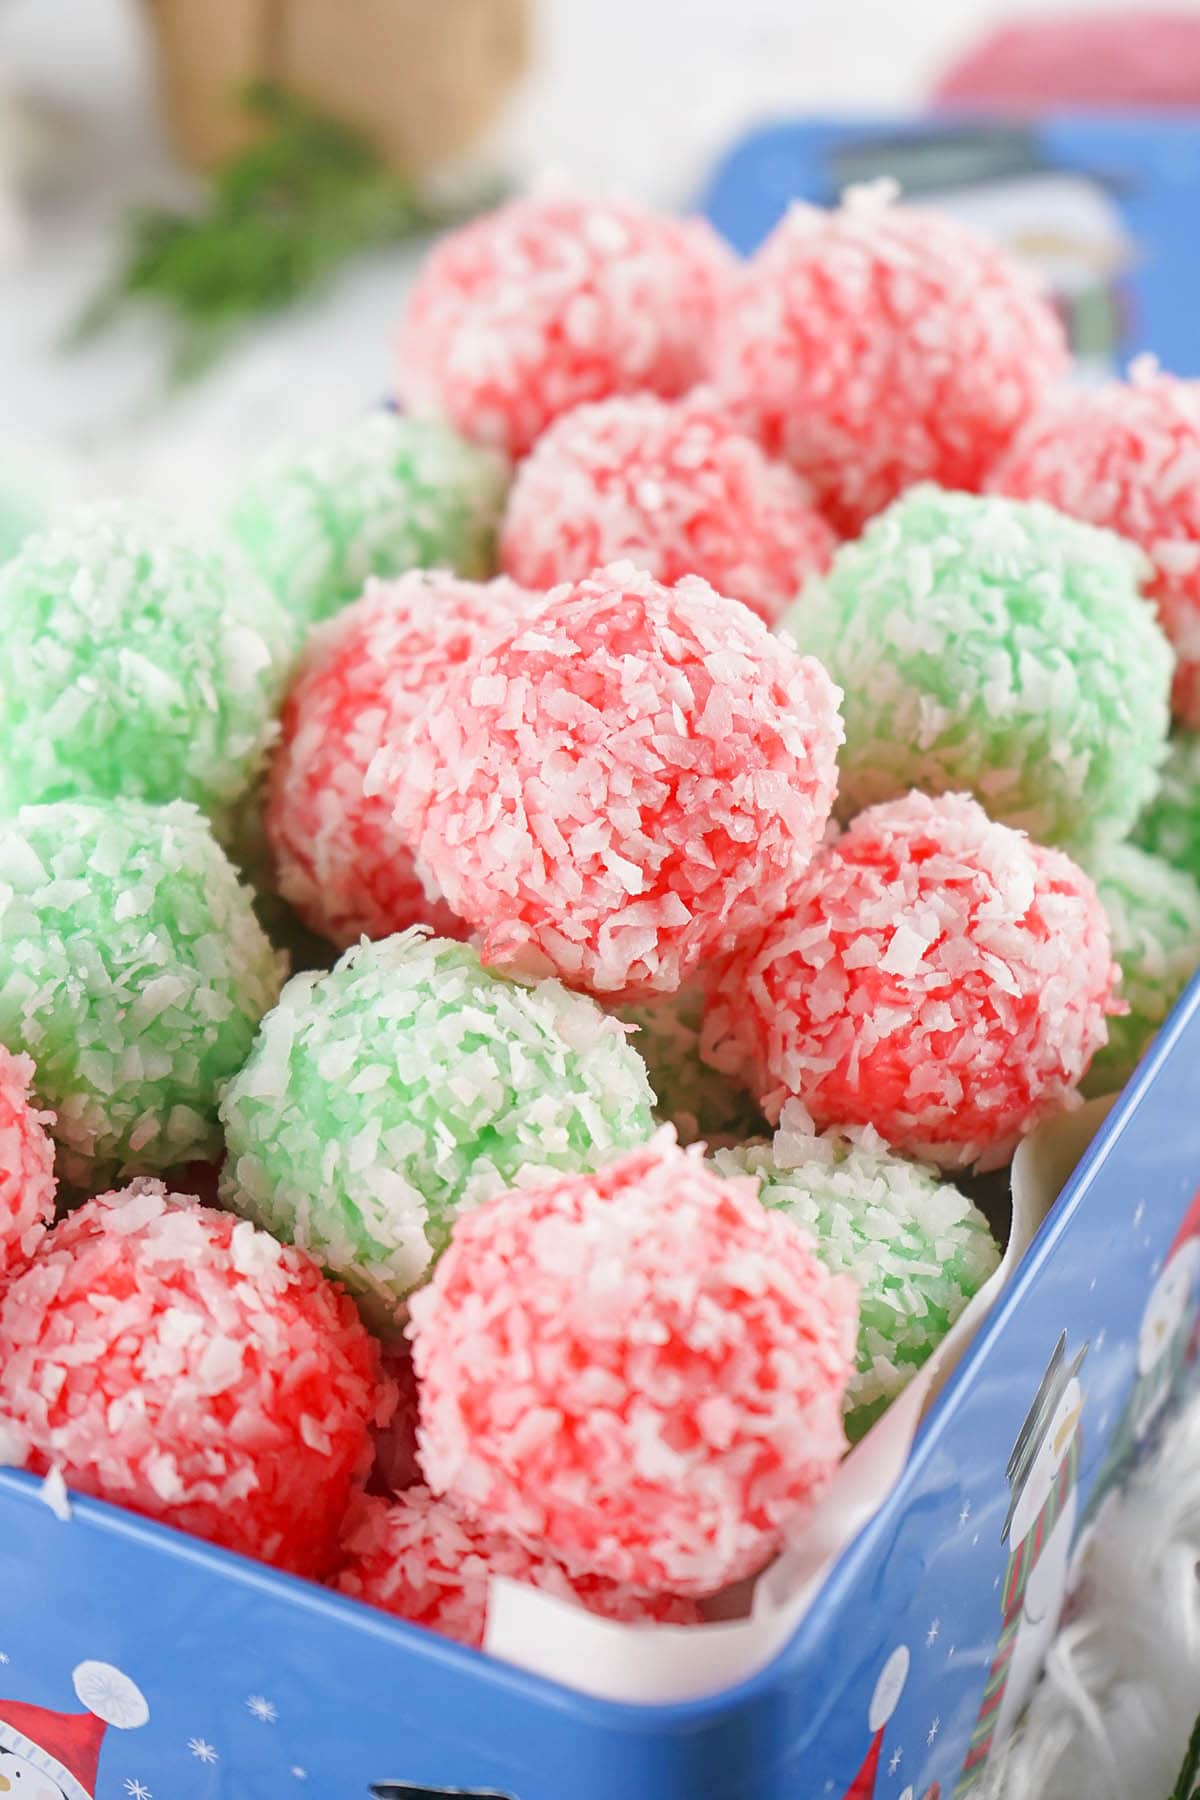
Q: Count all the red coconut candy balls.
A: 11